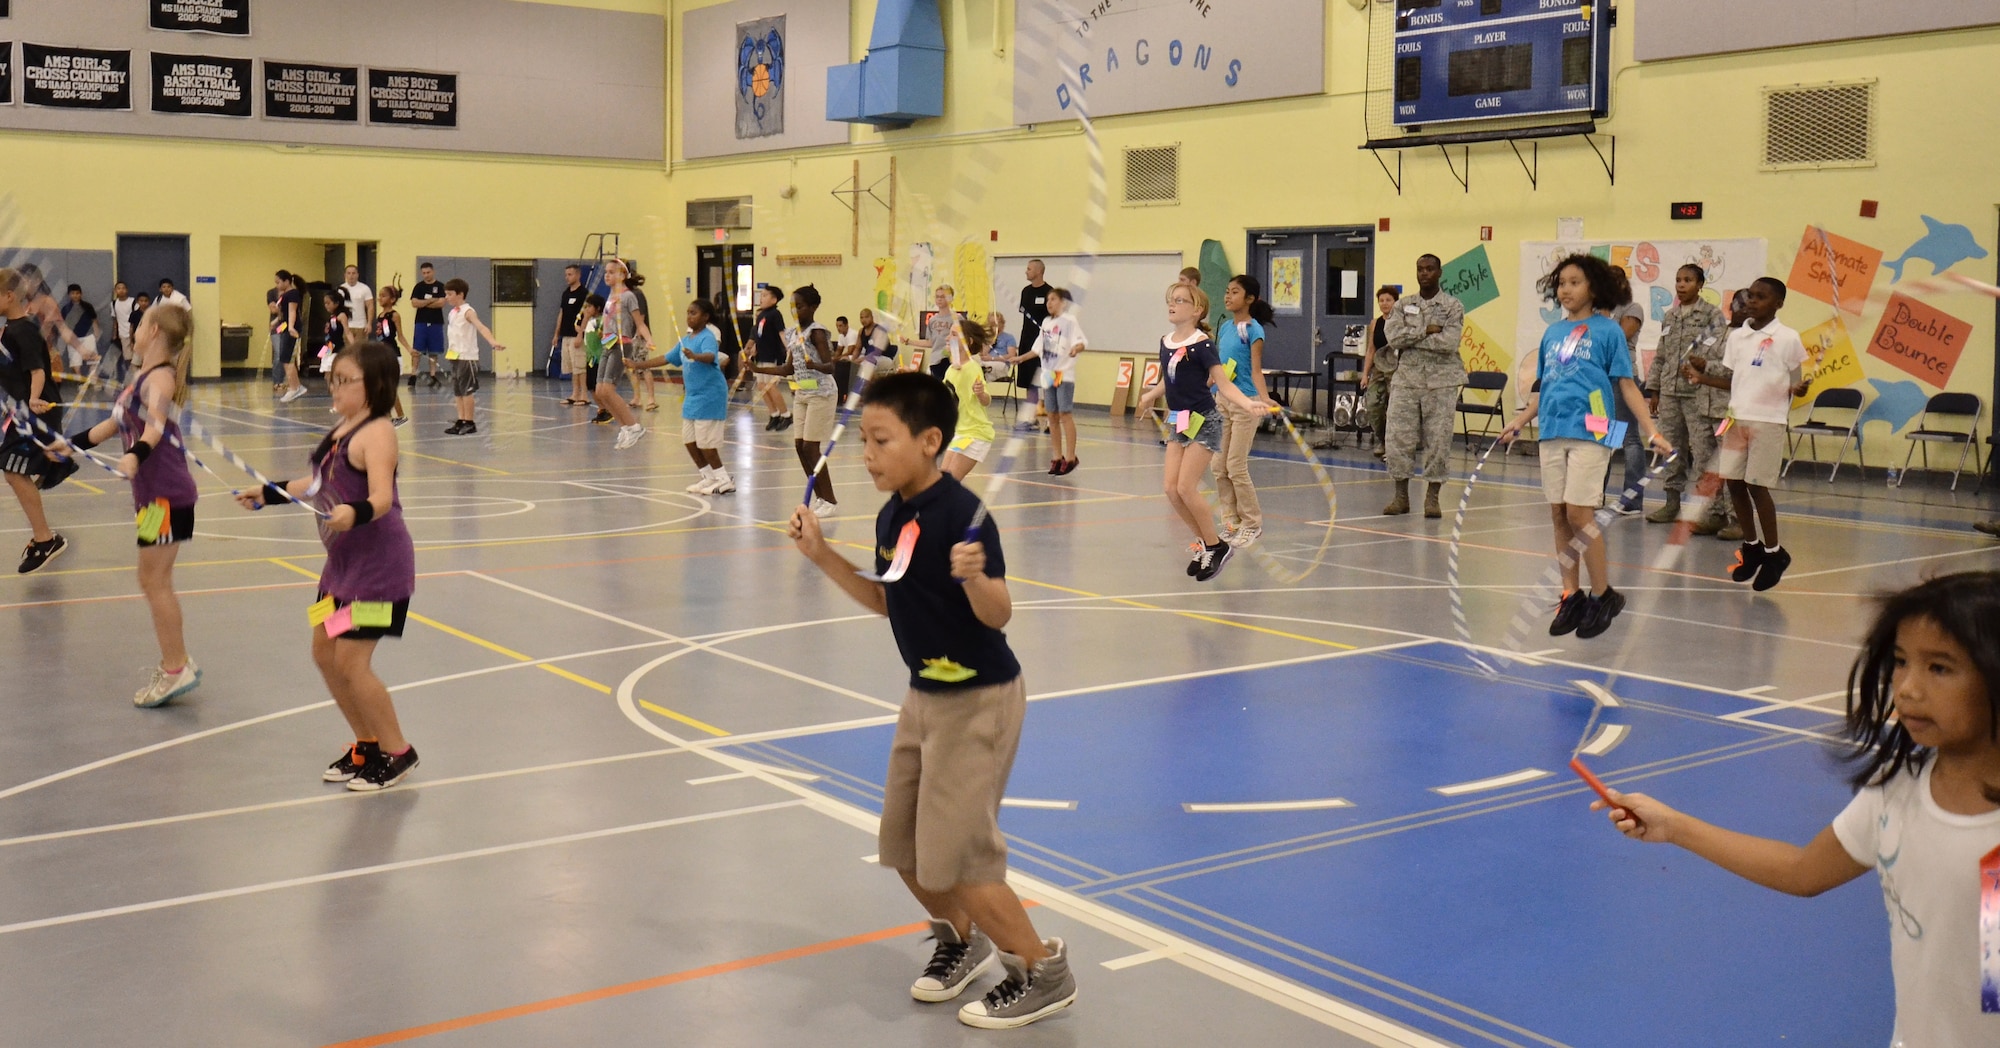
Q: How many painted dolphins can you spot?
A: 2